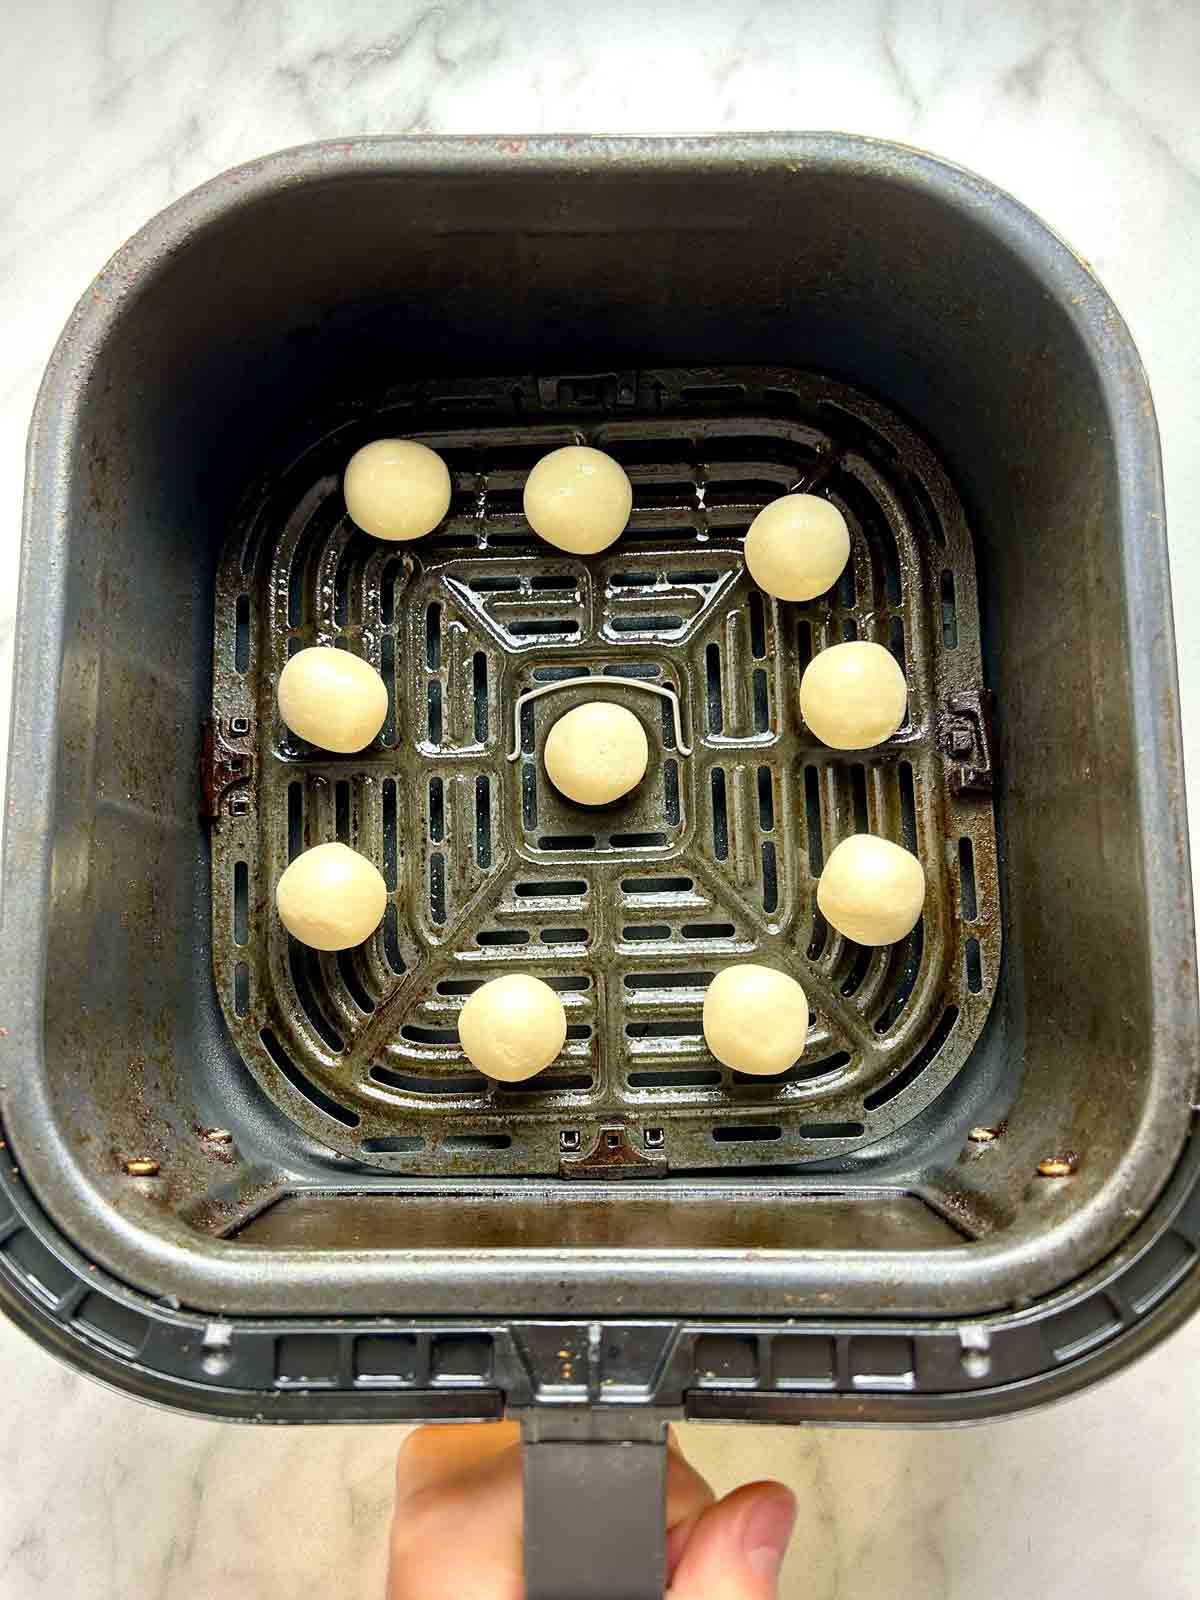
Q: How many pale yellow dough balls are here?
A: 10